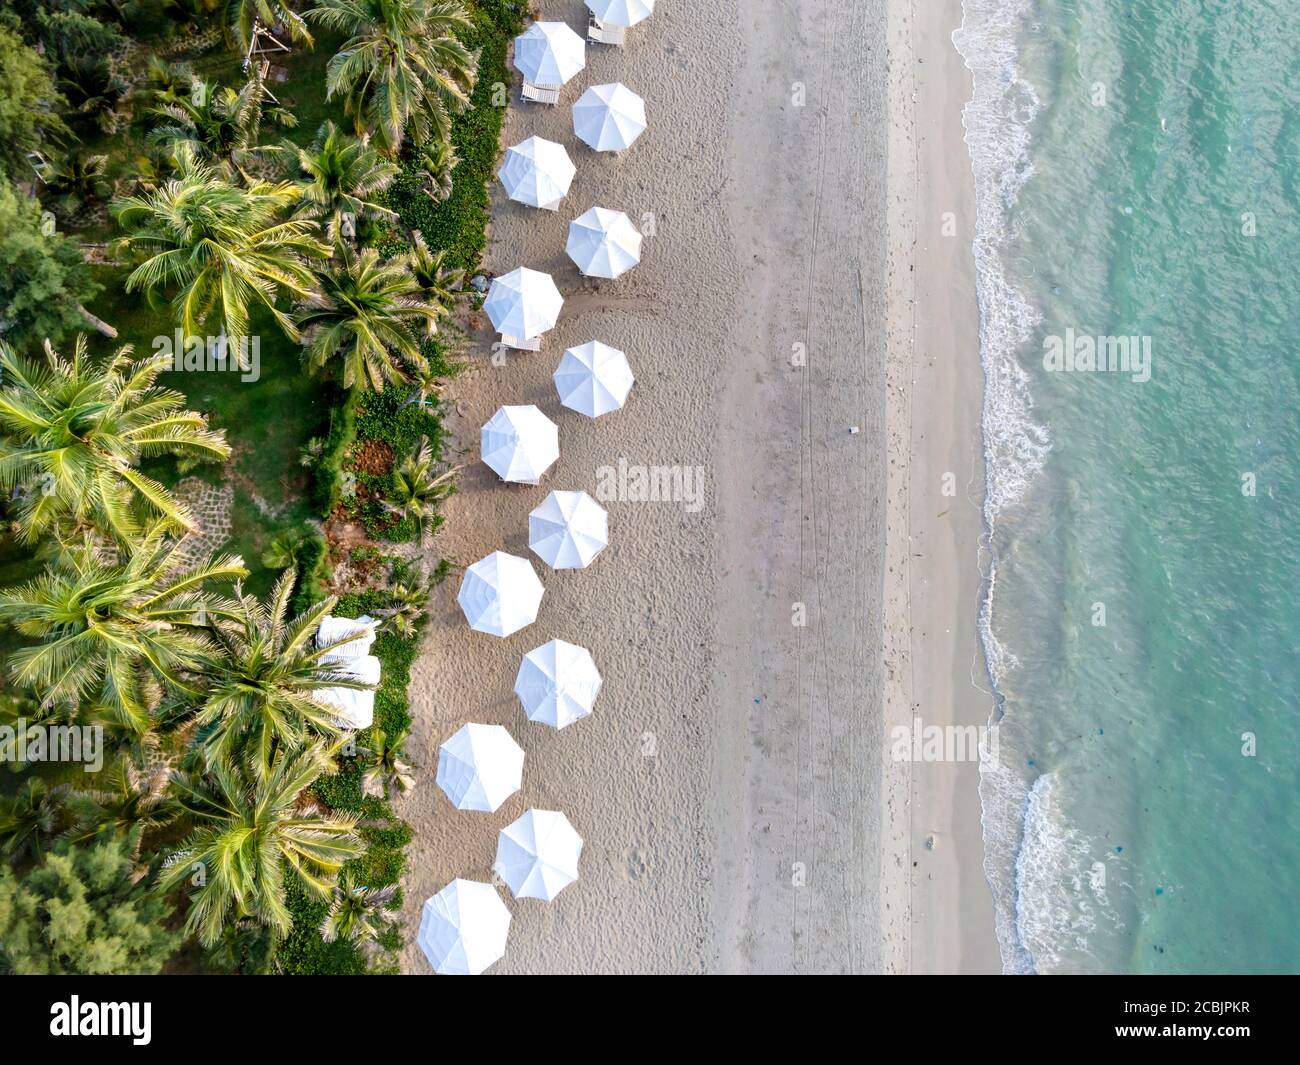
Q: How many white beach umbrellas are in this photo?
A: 14